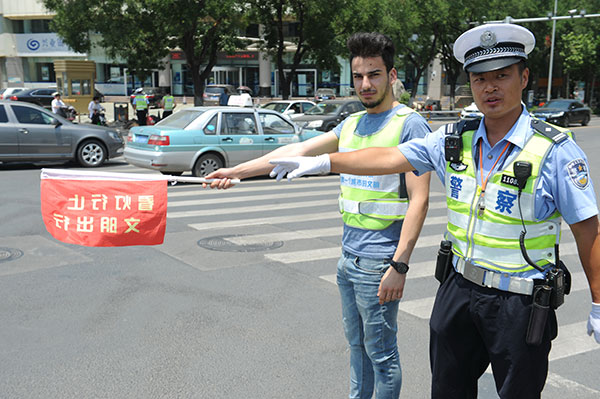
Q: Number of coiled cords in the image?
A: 1